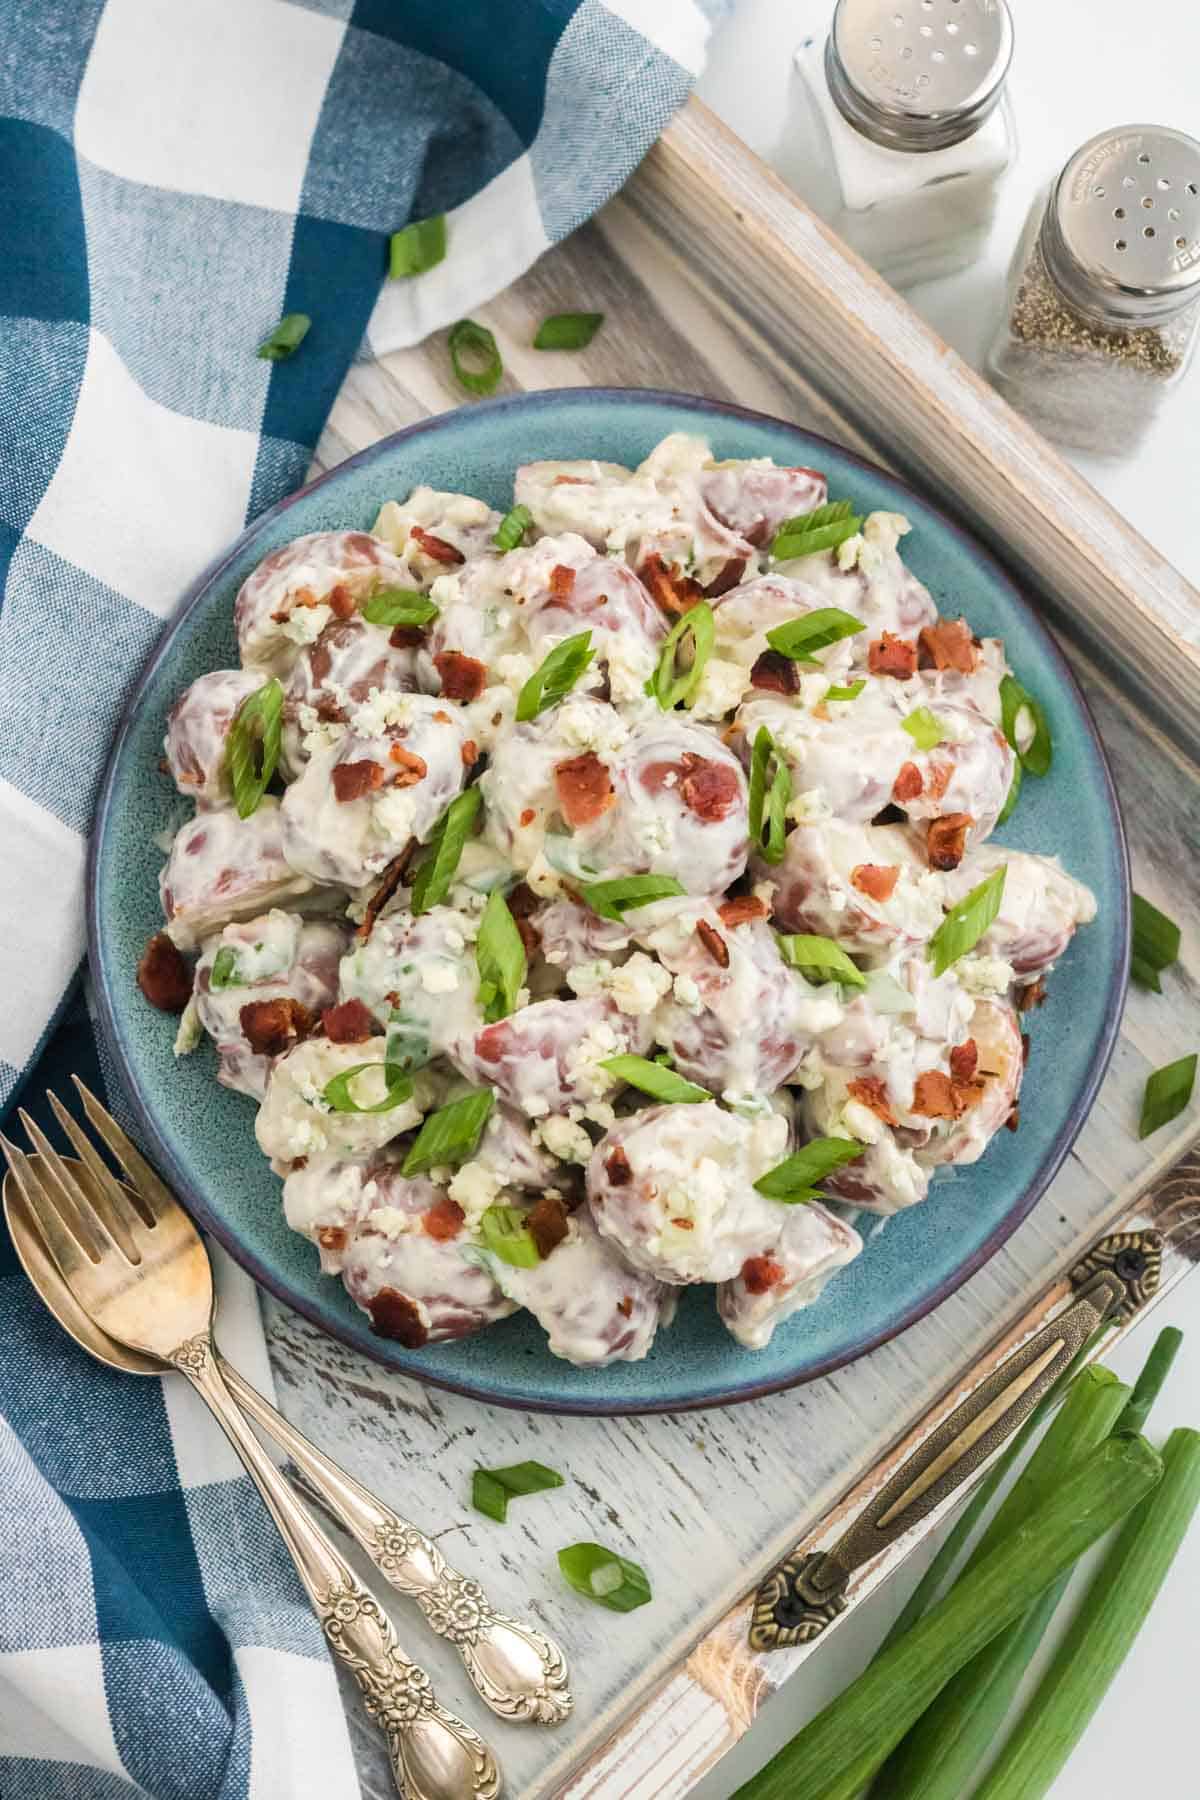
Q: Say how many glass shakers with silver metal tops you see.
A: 2